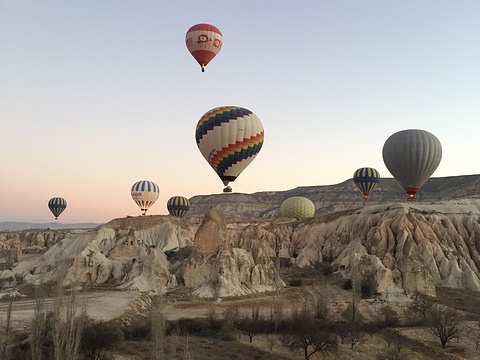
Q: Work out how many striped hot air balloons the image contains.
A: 5